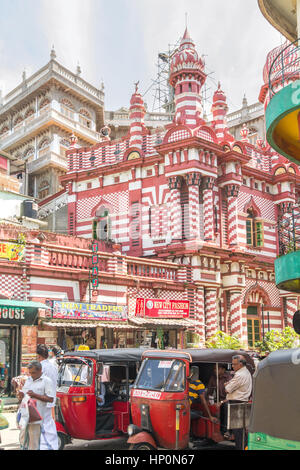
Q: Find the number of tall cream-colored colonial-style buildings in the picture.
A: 1